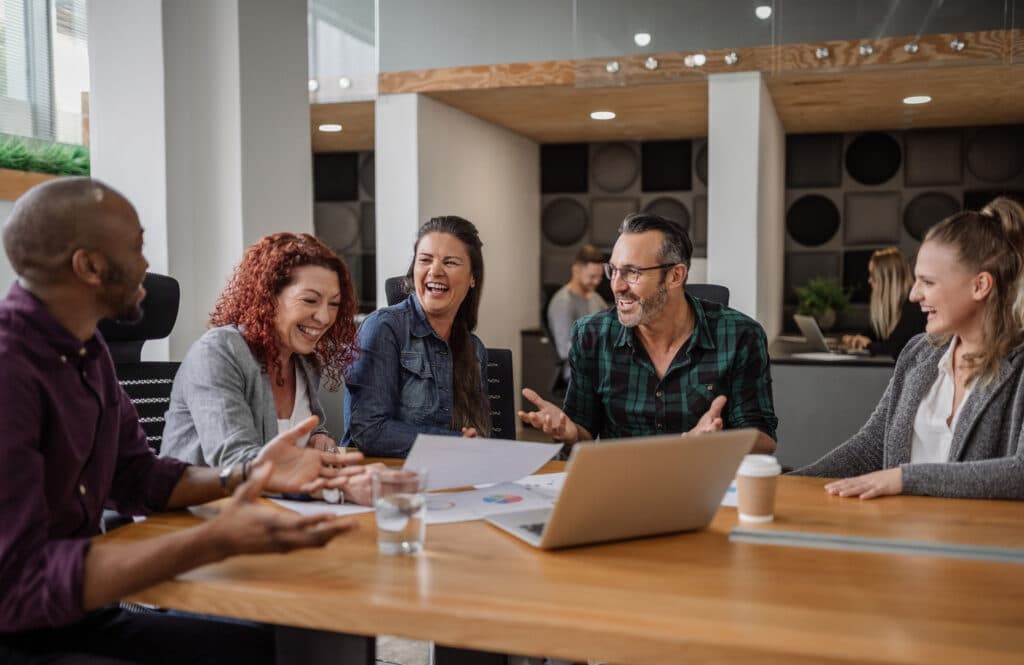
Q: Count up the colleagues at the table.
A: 5